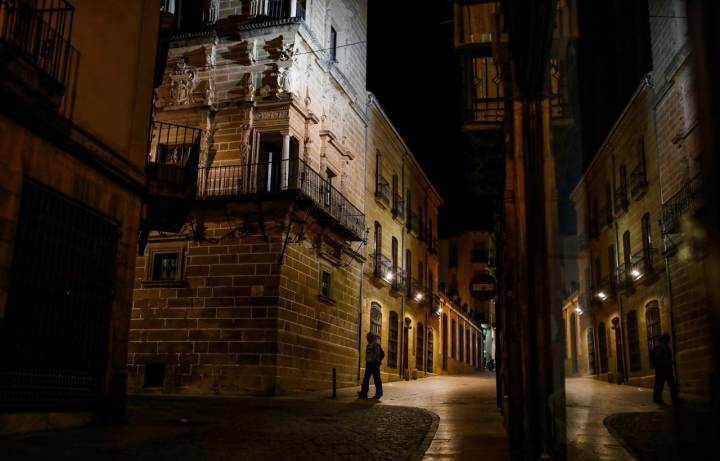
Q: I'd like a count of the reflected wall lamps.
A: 3